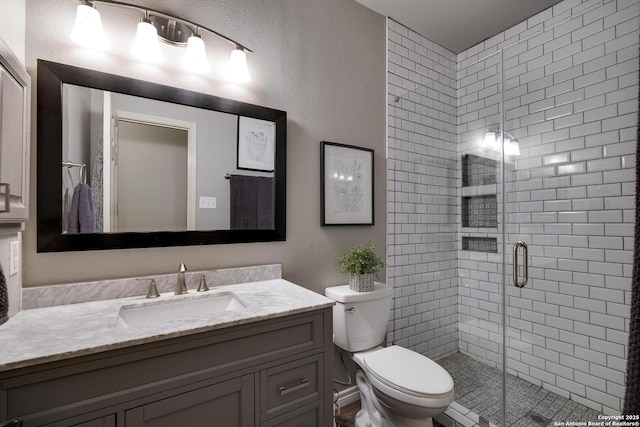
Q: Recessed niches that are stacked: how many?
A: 3